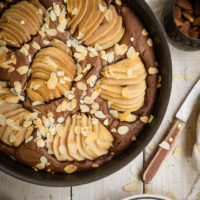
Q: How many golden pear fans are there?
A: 6